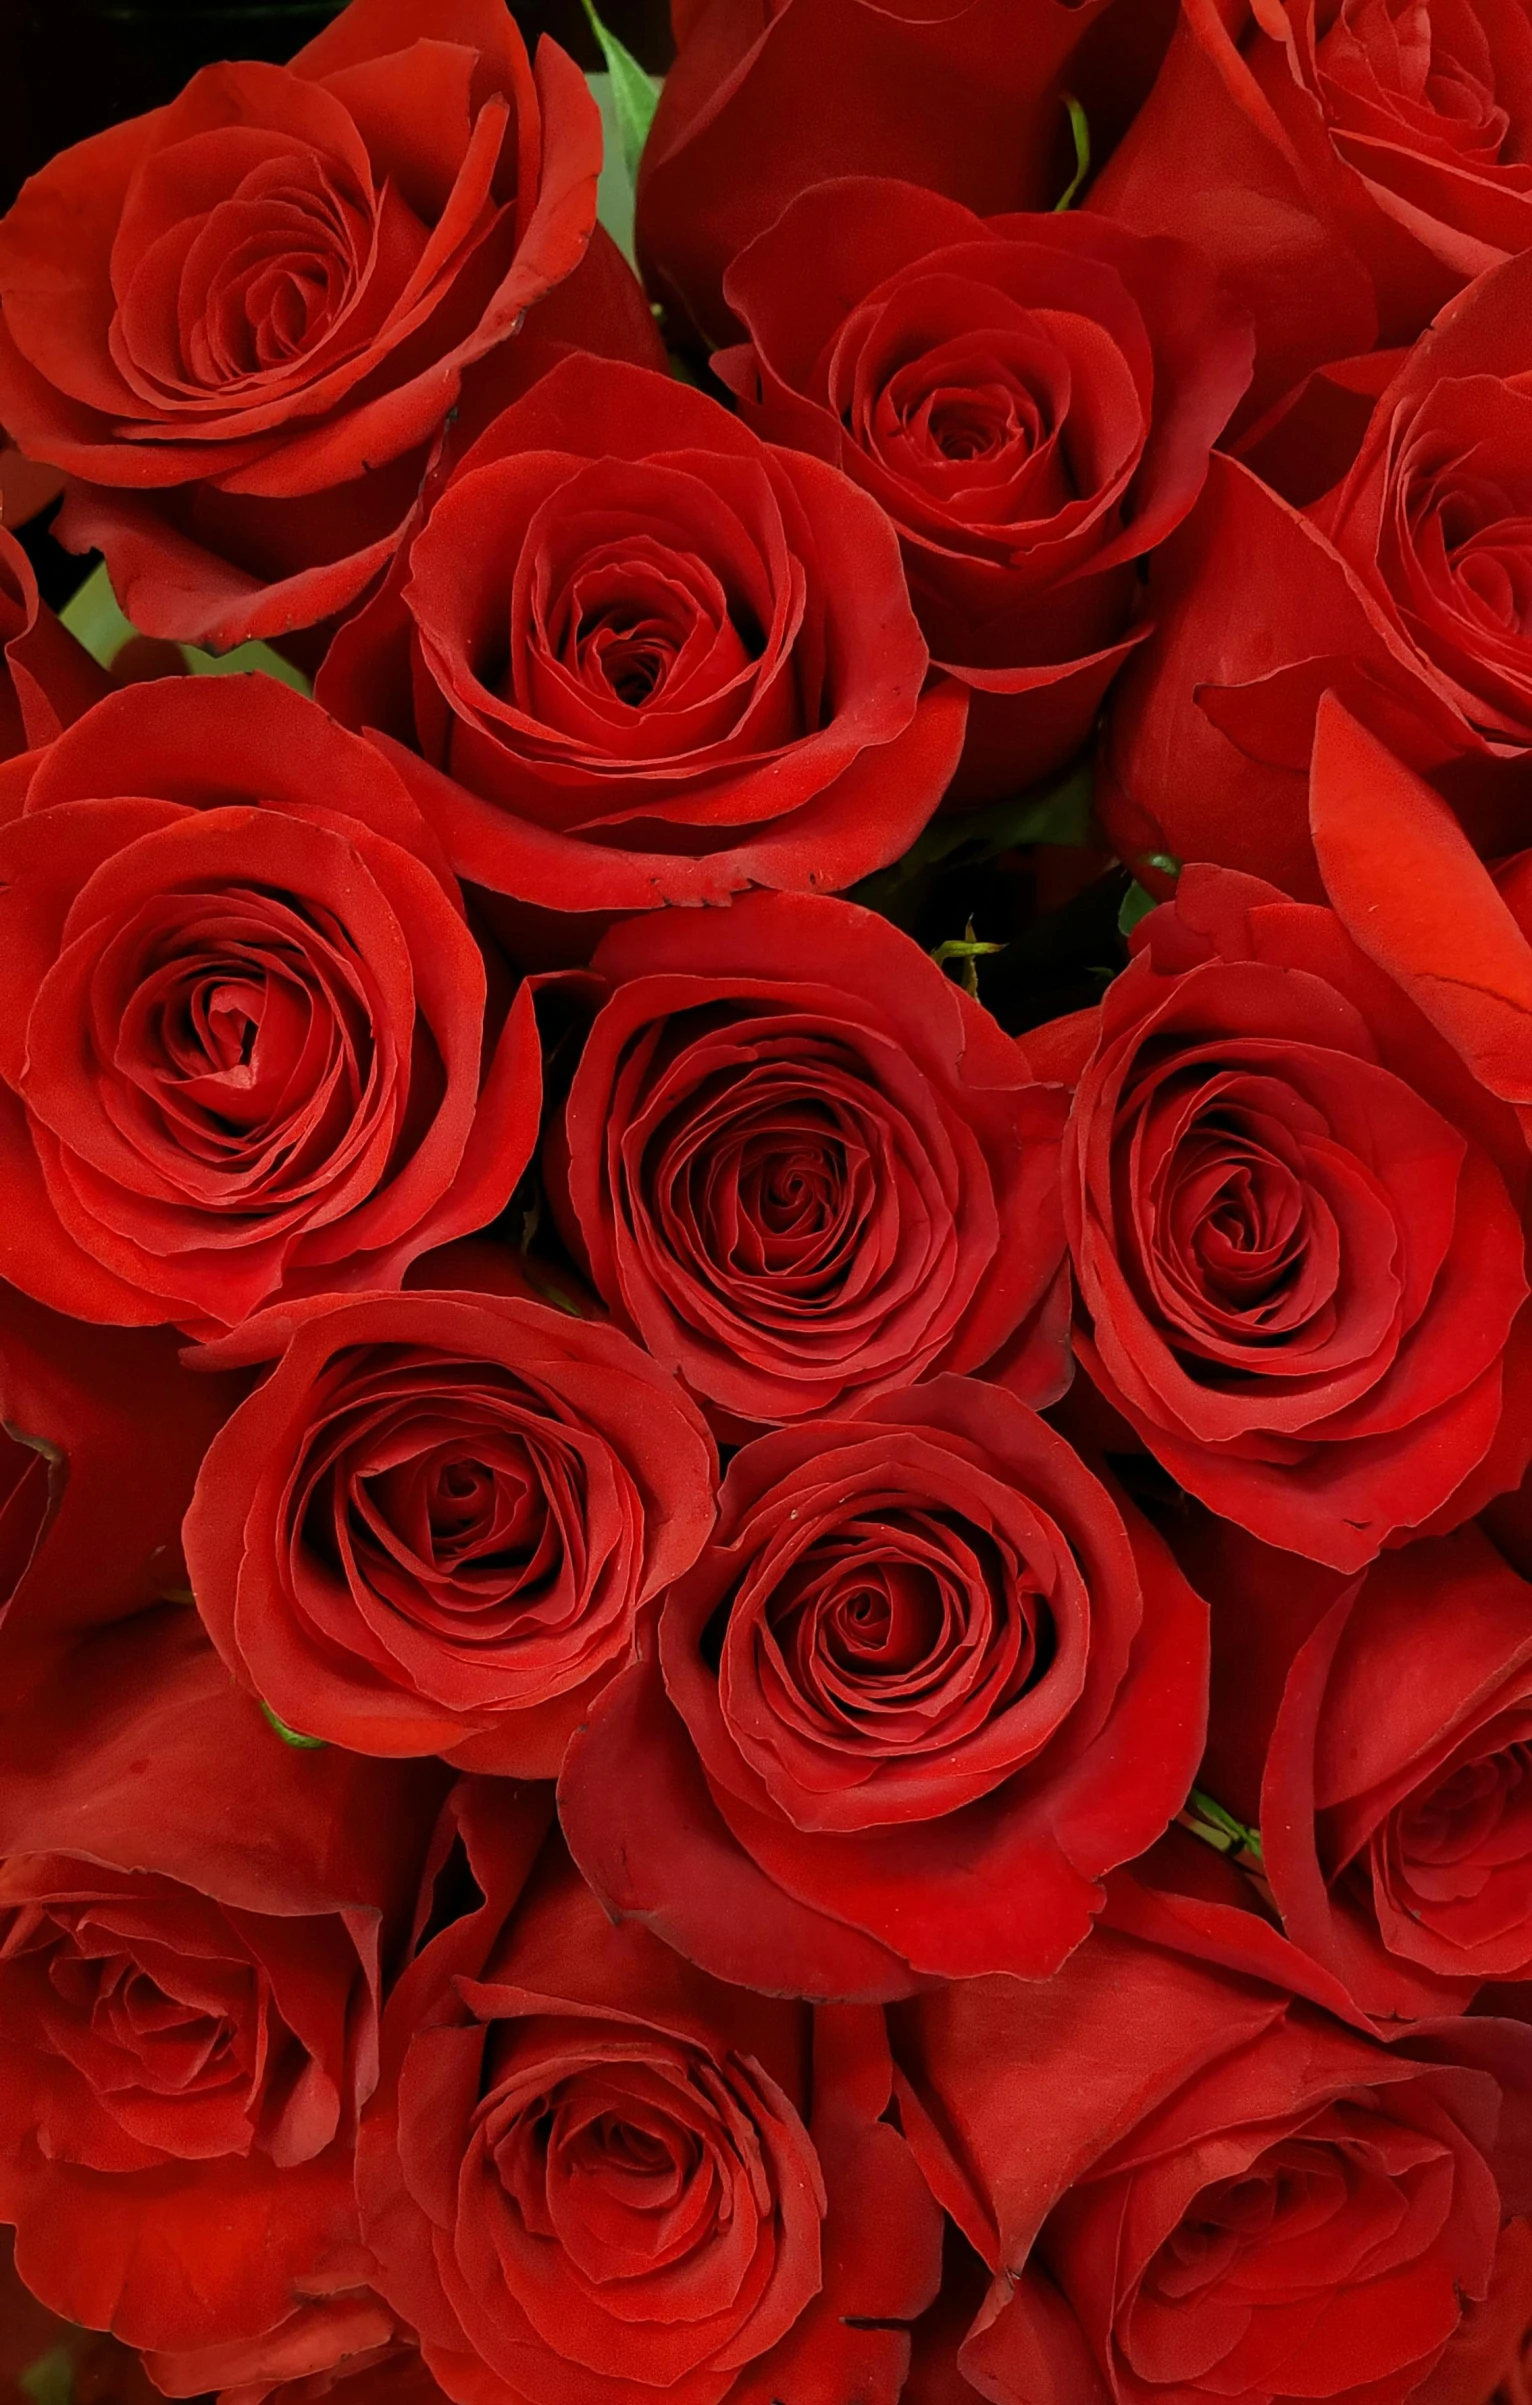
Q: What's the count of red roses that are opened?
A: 14